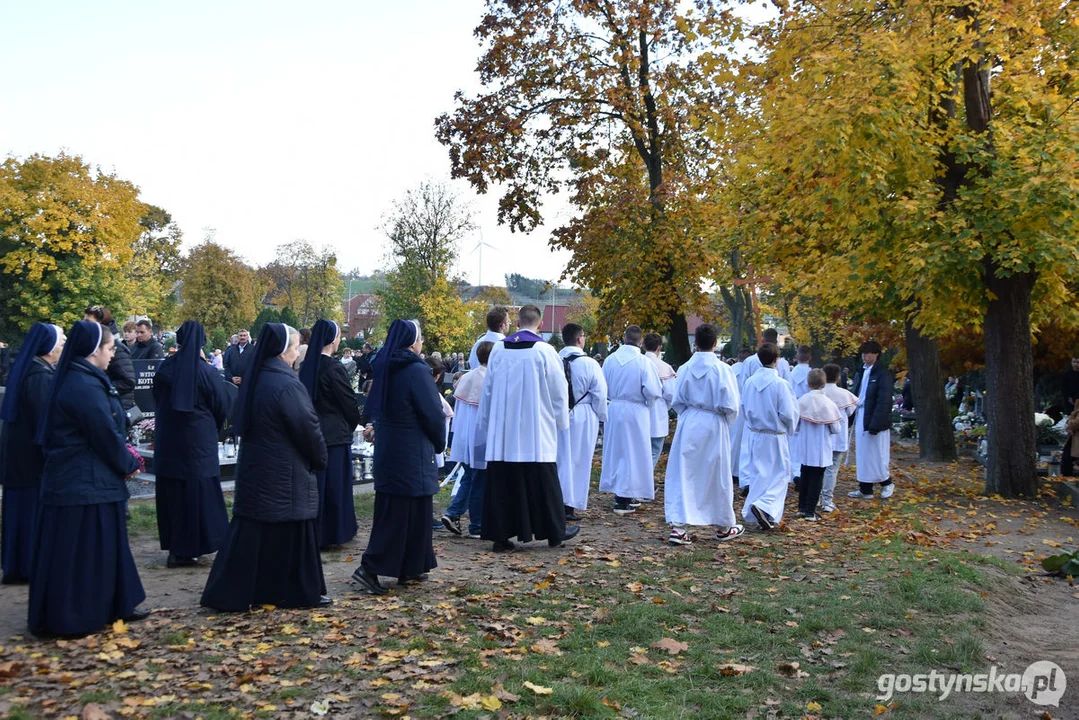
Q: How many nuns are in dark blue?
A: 6